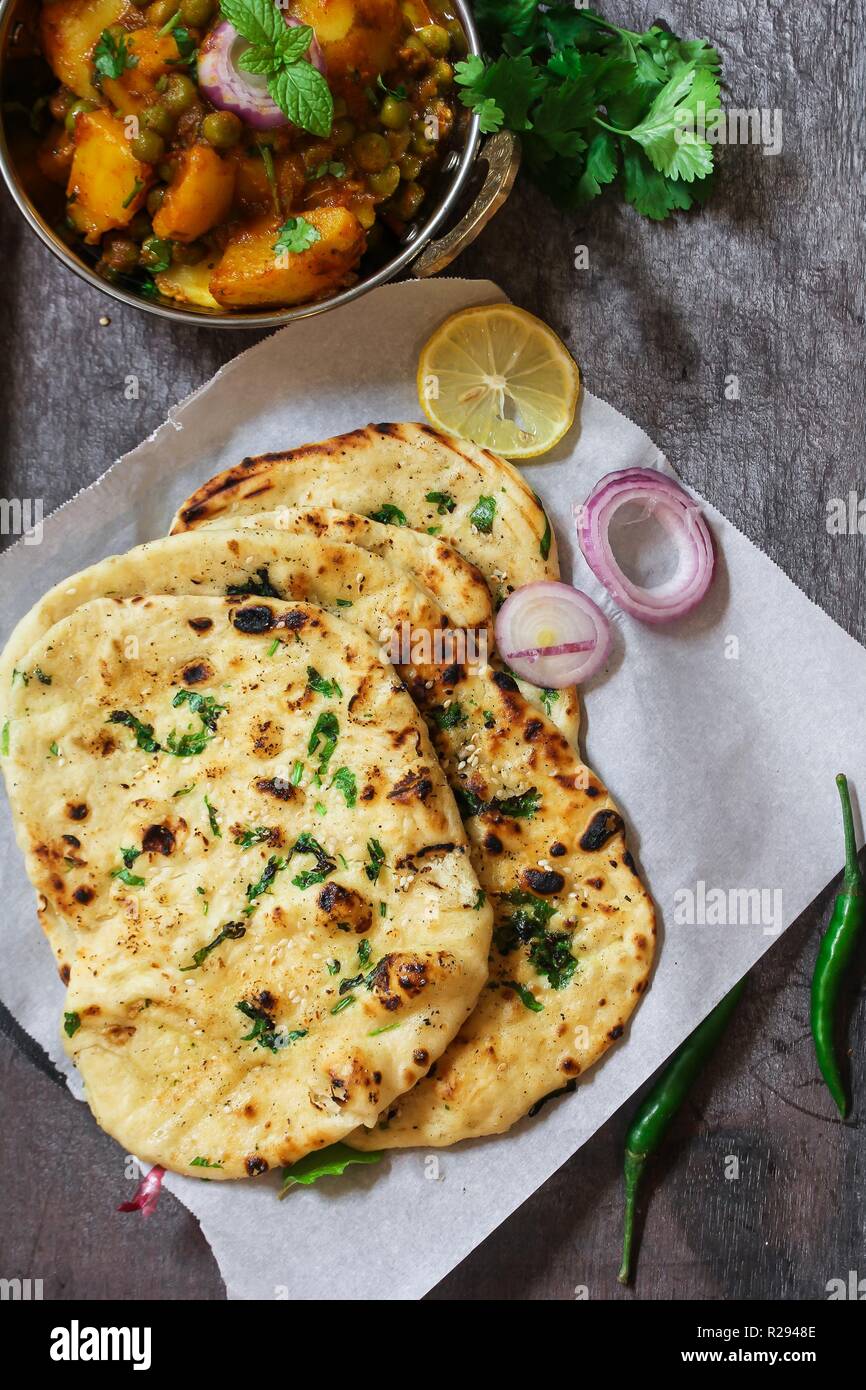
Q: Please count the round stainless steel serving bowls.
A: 1